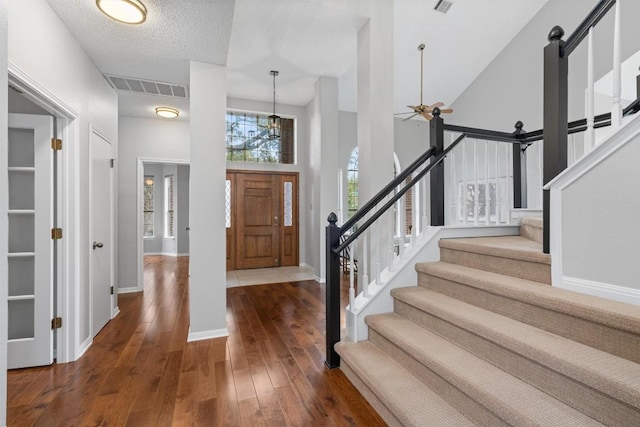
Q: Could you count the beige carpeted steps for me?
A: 6